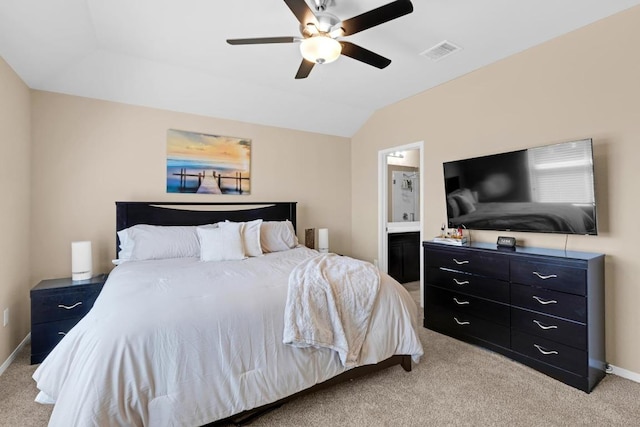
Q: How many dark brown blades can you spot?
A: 5